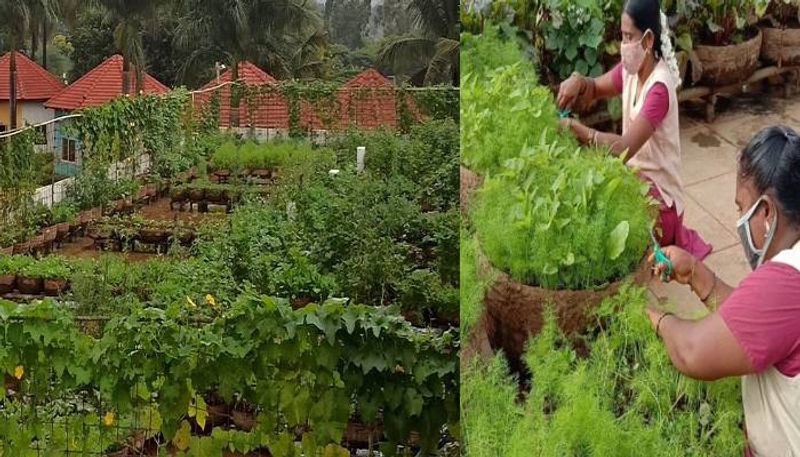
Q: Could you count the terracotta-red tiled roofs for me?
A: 4